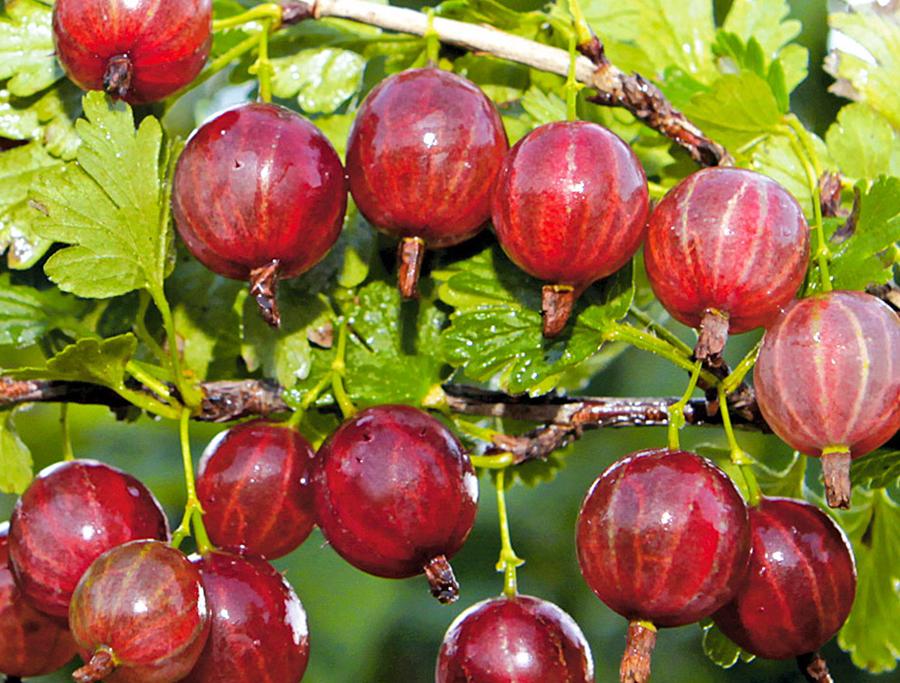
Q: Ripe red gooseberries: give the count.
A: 15